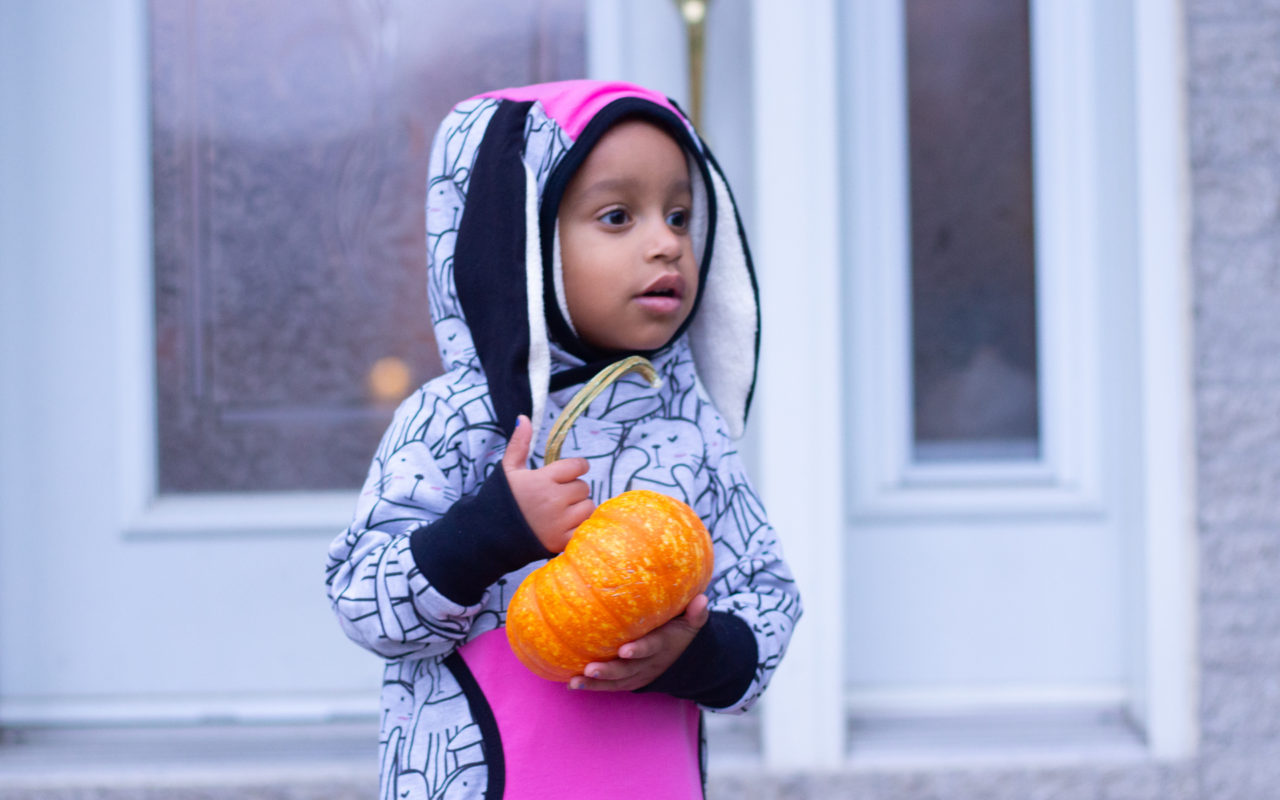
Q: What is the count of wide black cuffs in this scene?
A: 2